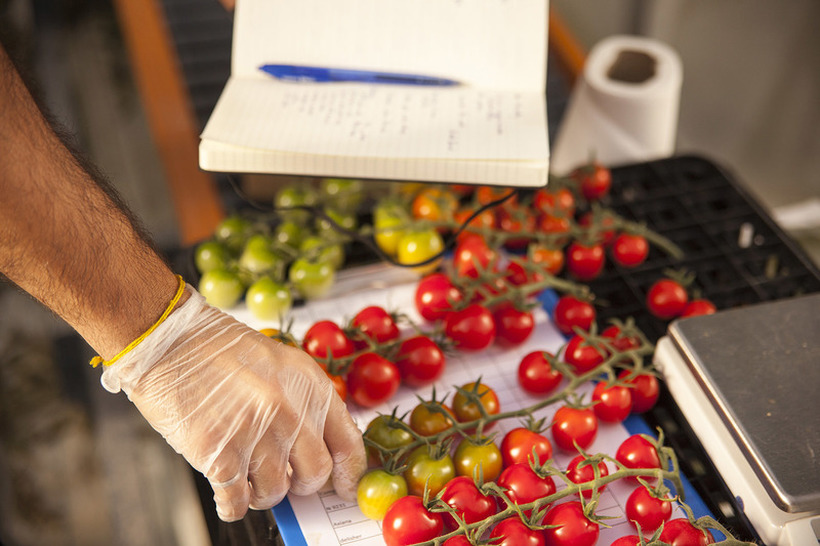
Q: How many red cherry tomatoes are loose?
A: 2